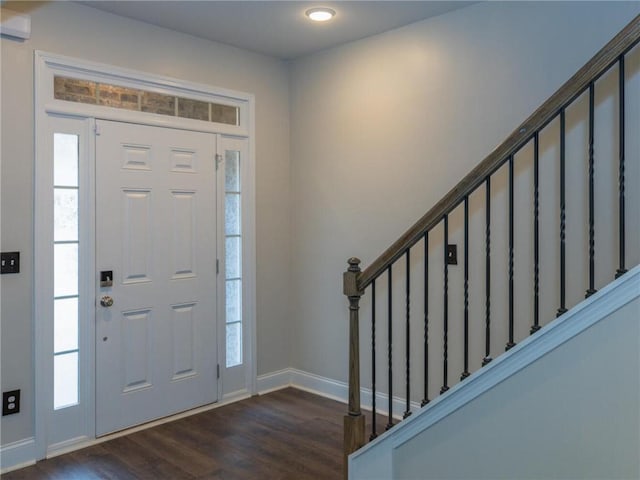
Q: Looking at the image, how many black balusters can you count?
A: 12